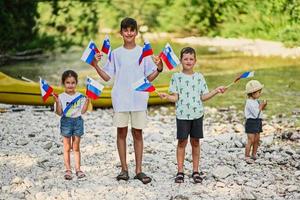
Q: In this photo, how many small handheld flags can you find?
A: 8